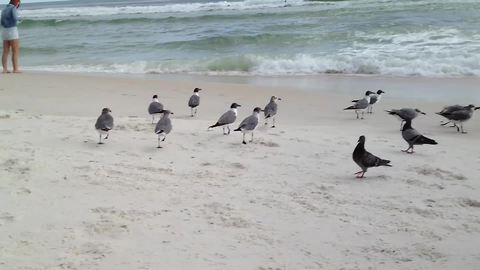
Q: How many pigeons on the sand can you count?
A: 2